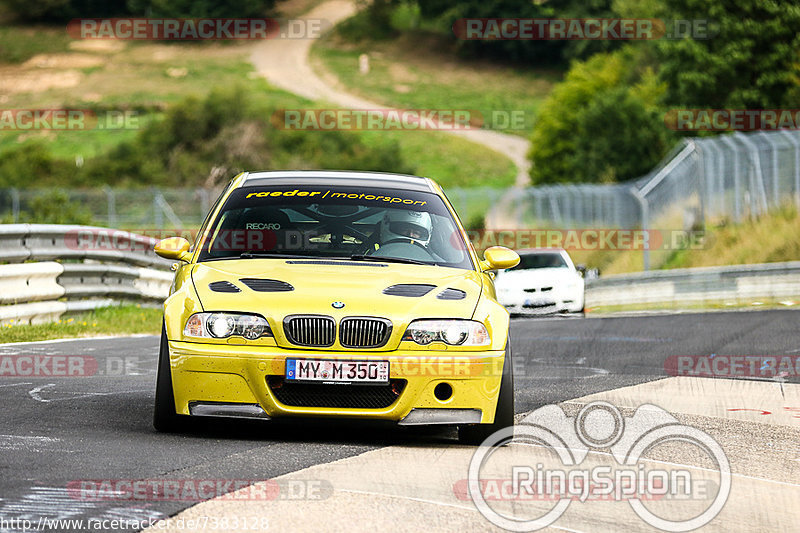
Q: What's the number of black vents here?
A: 4